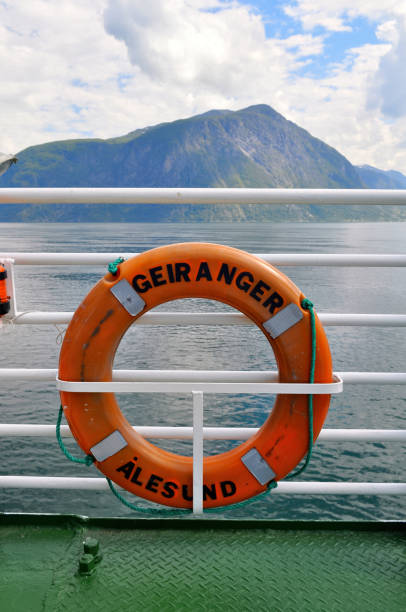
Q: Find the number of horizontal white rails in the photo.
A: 6